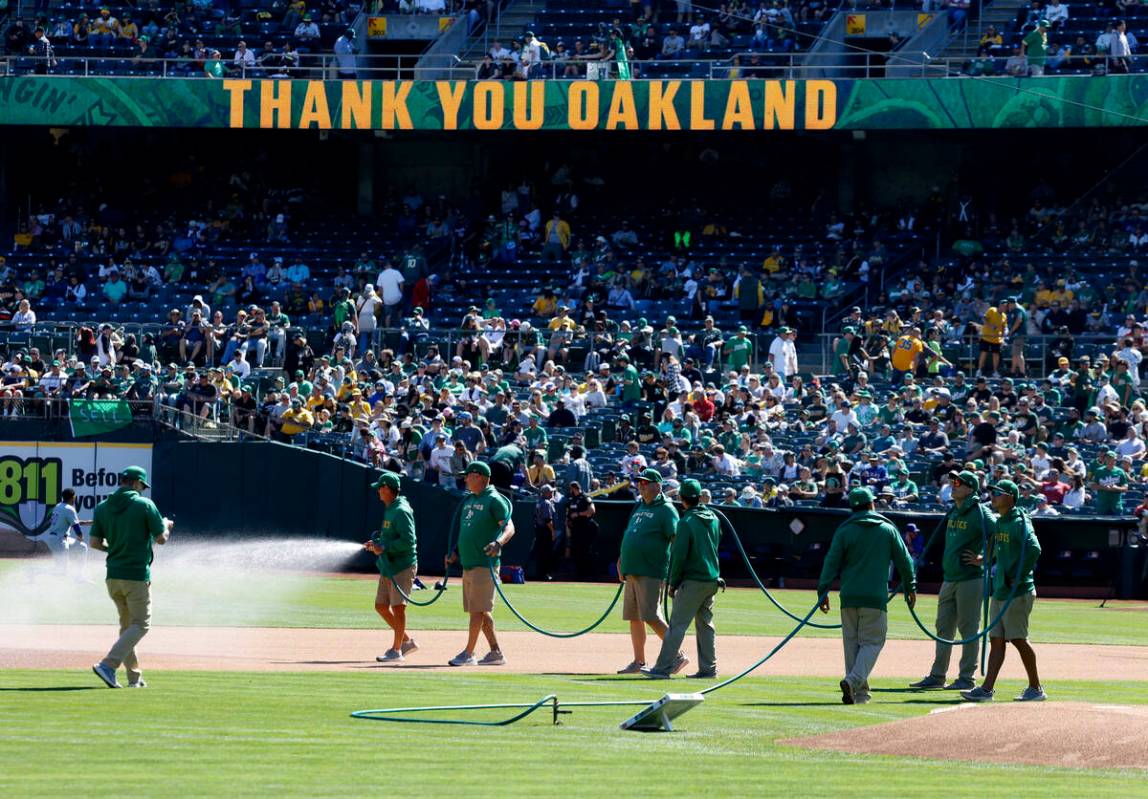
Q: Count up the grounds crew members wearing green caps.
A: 8